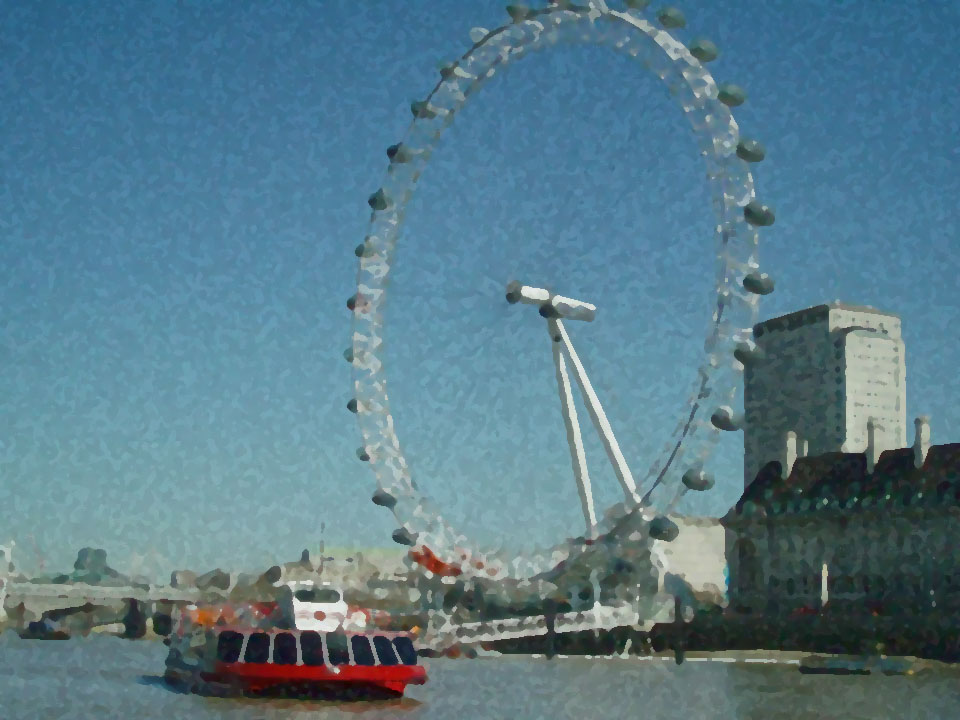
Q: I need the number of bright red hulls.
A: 1